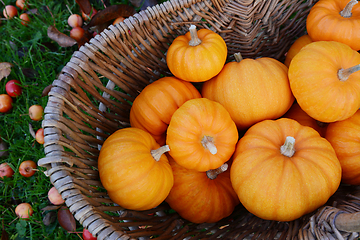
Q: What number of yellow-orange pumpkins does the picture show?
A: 12